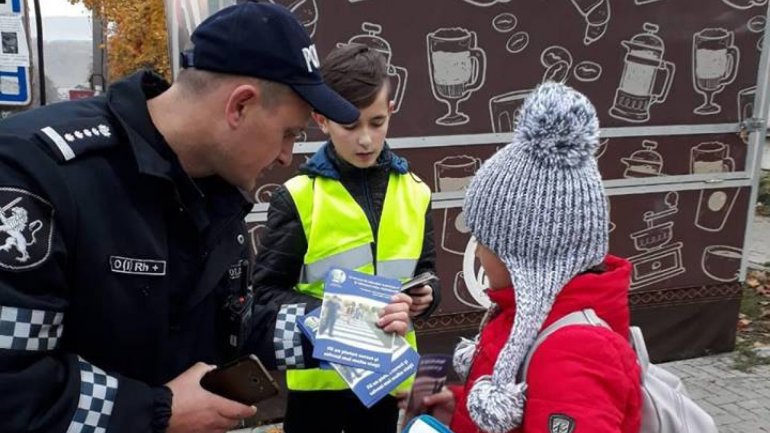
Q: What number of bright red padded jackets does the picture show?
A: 1